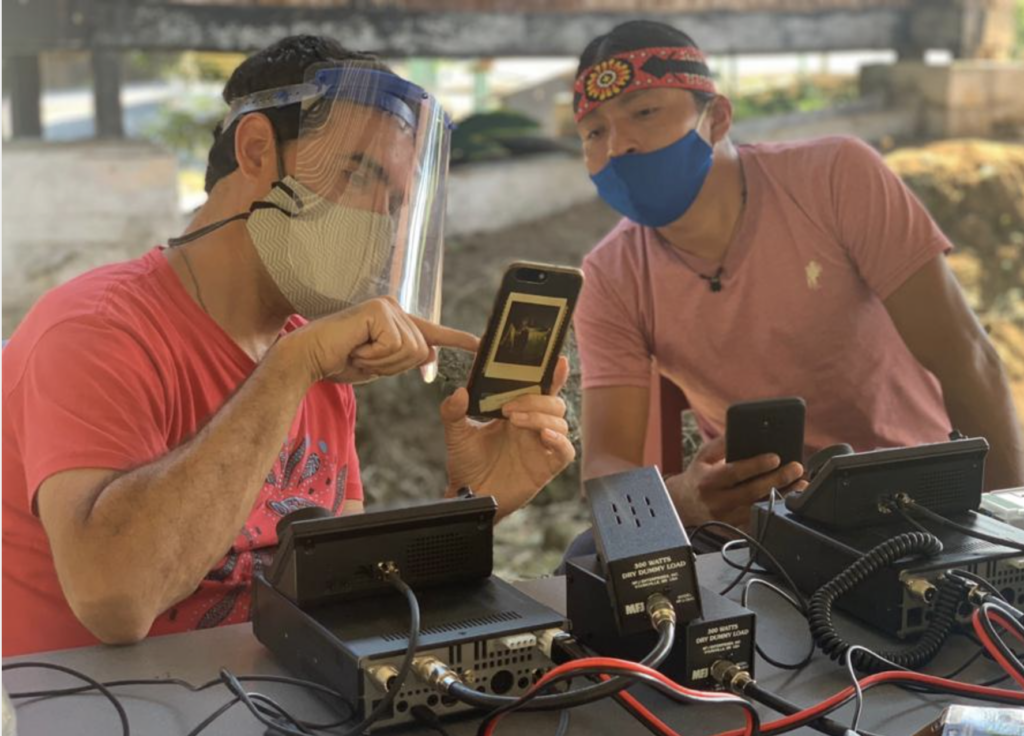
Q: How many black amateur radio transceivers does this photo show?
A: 2